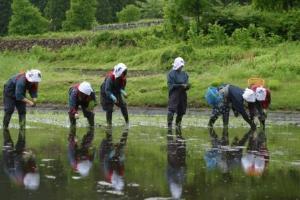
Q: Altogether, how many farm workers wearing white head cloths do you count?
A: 6